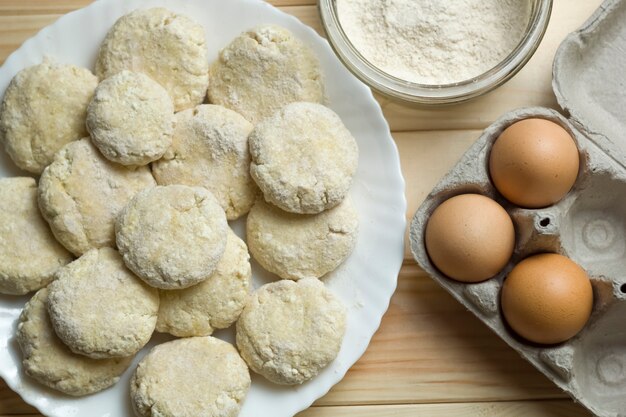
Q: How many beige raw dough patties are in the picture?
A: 15